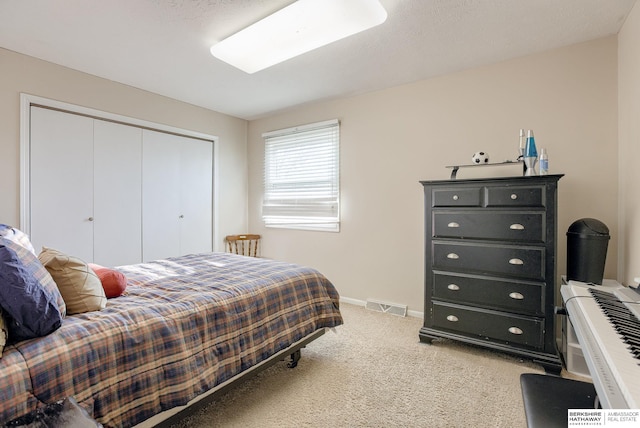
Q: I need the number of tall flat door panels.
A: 4